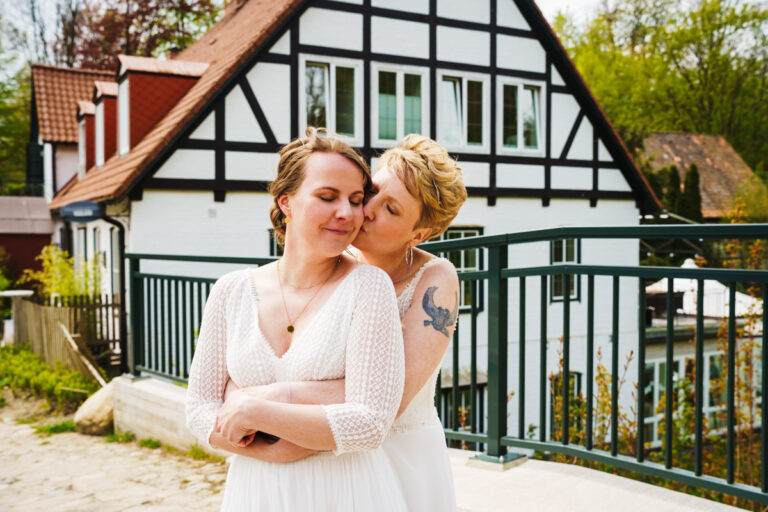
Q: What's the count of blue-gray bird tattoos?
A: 1